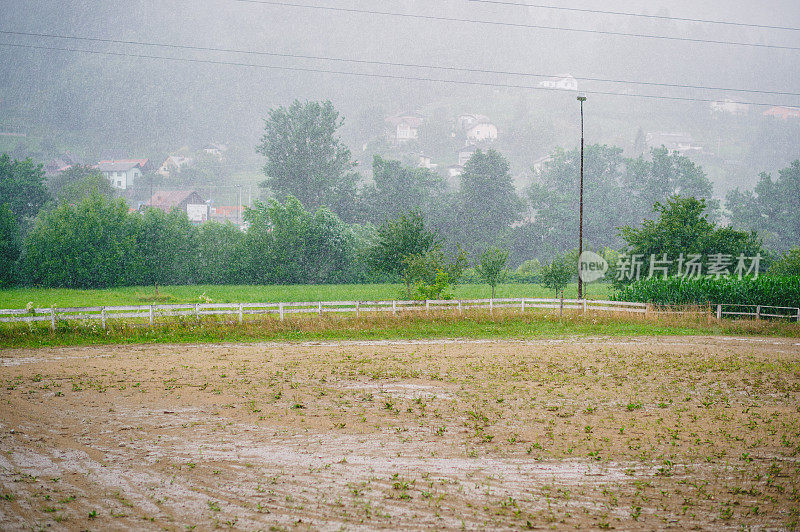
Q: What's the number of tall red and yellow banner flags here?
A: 0